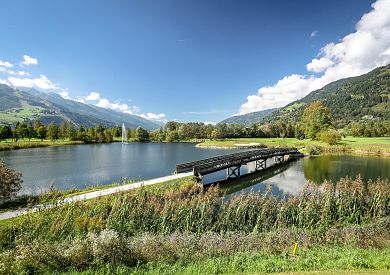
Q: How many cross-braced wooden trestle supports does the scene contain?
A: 3